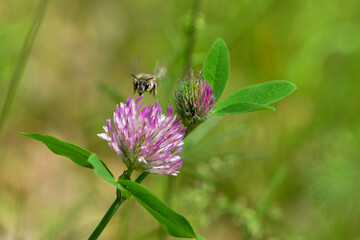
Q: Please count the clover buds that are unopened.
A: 1